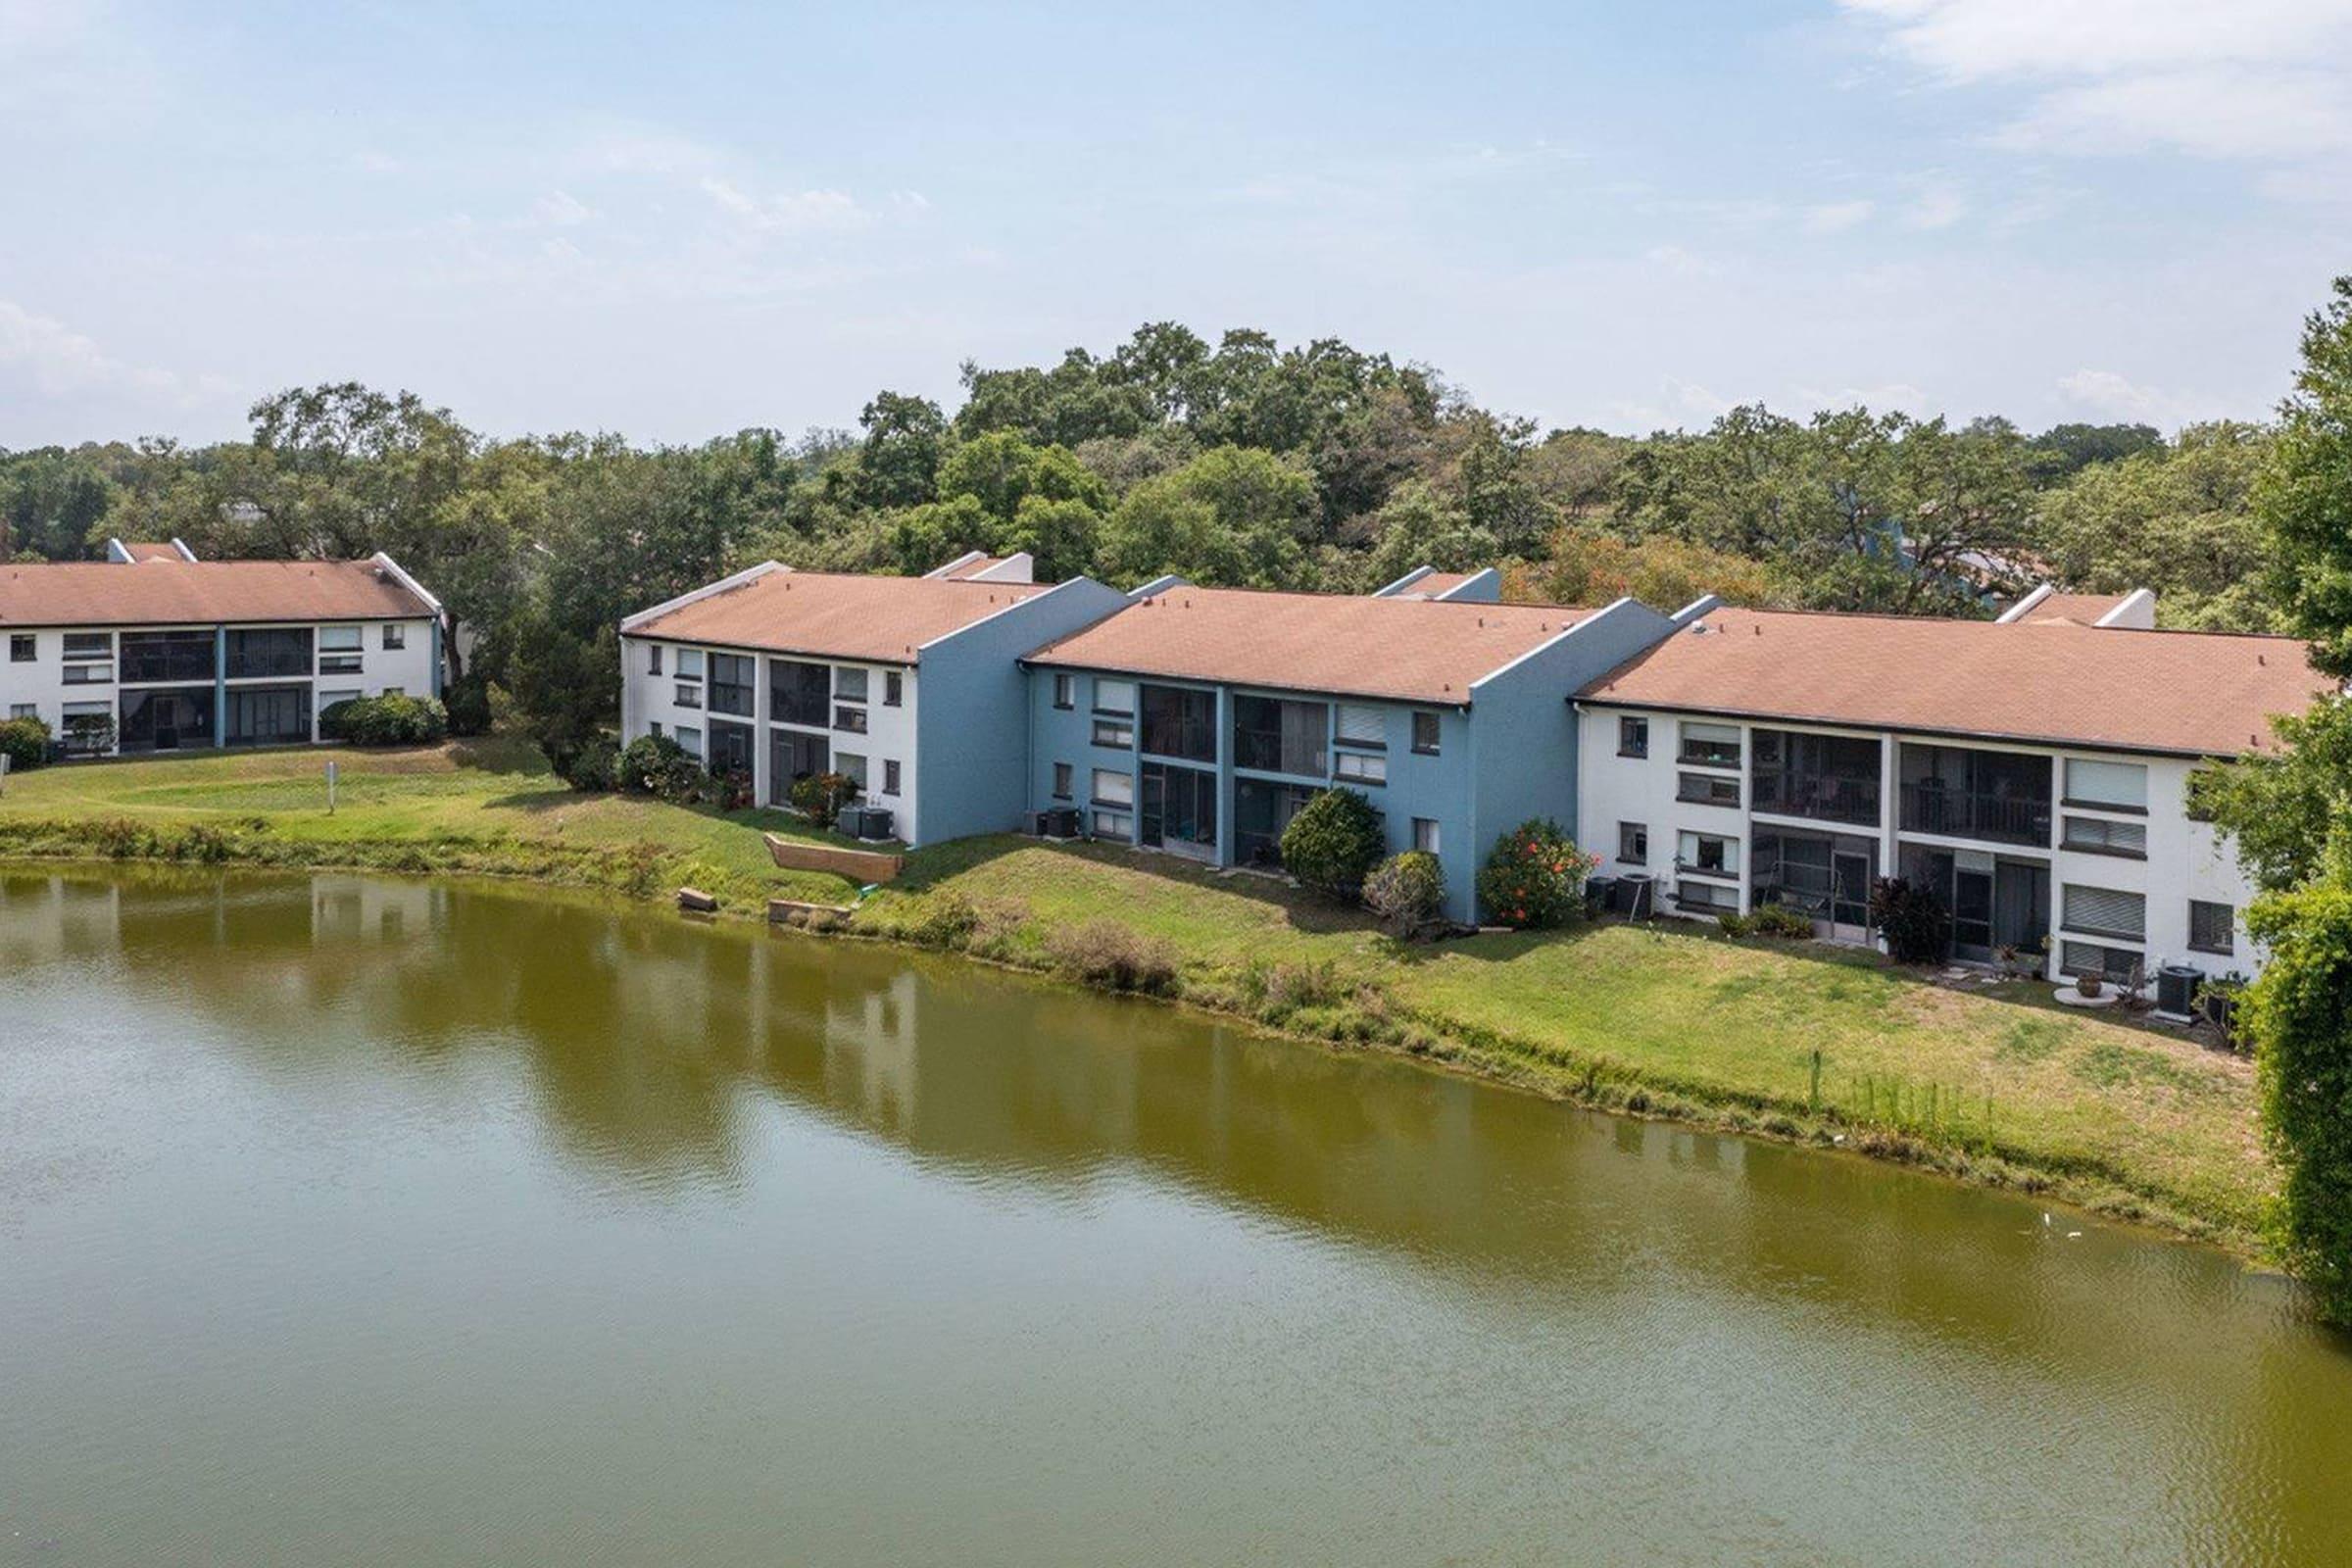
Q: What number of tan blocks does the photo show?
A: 3